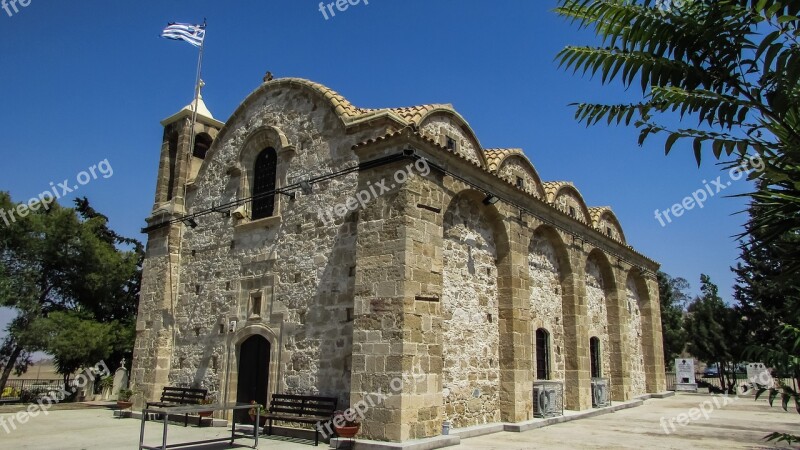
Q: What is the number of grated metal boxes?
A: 2